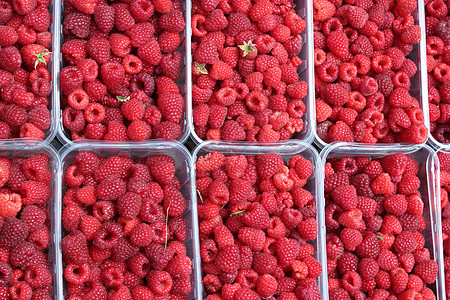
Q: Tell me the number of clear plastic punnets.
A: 10